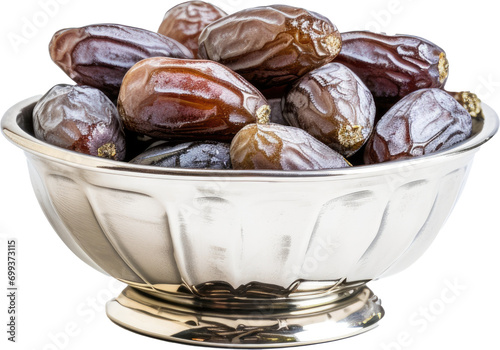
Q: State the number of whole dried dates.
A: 11